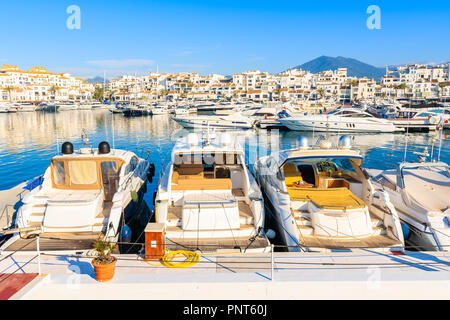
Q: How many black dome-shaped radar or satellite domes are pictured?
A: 2